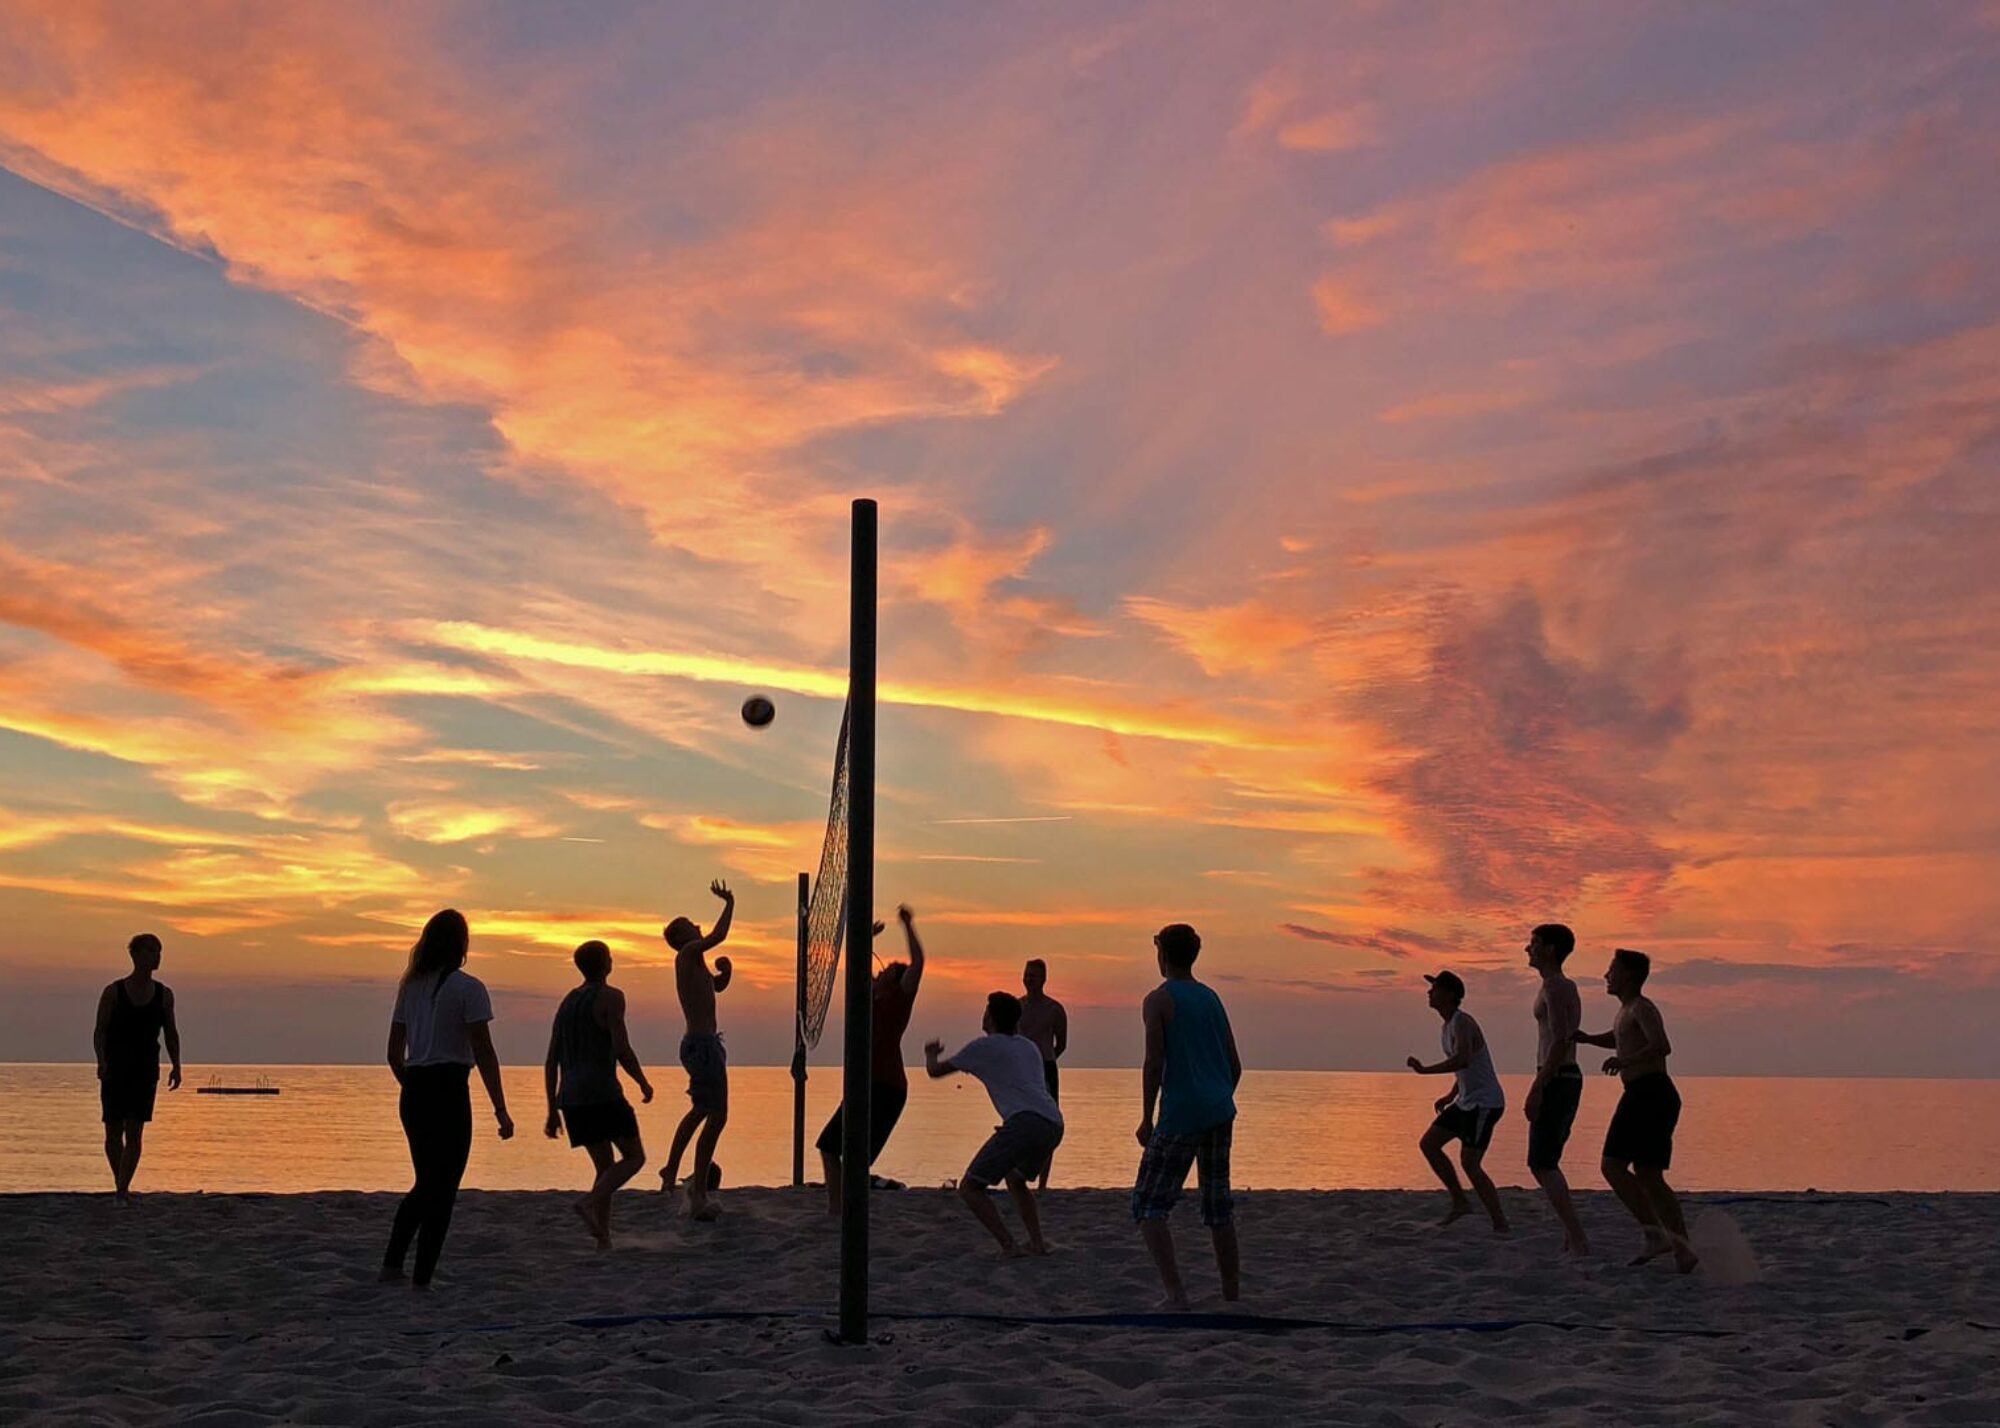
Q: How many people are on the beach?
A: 11